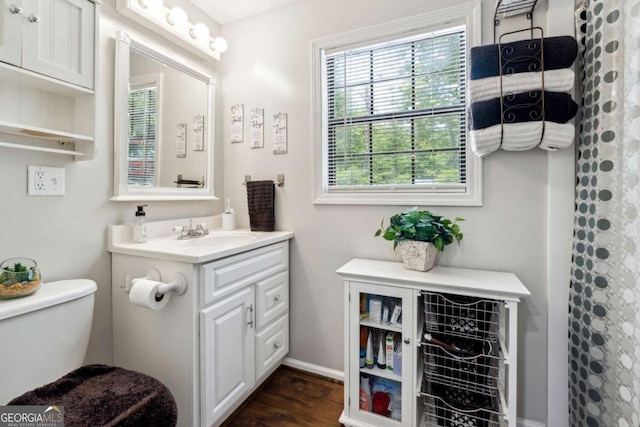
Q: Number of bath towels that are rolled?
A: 4